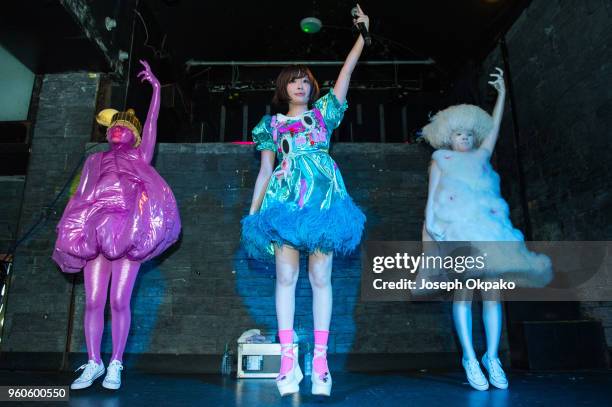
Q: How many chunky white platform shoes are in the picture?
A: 2